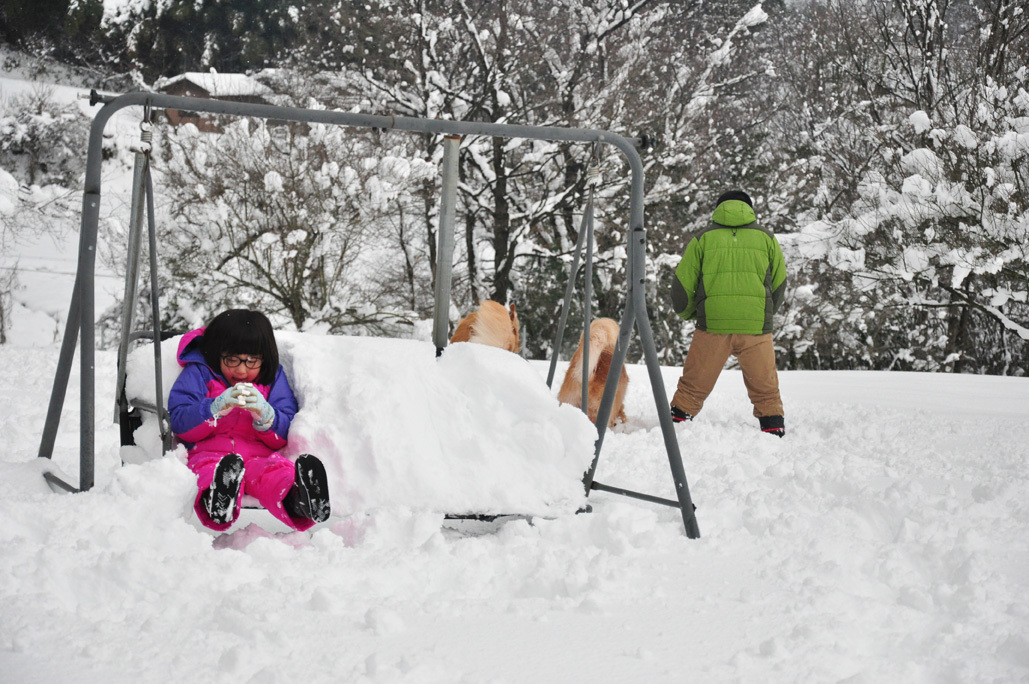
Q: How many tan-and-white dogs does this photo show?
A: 2